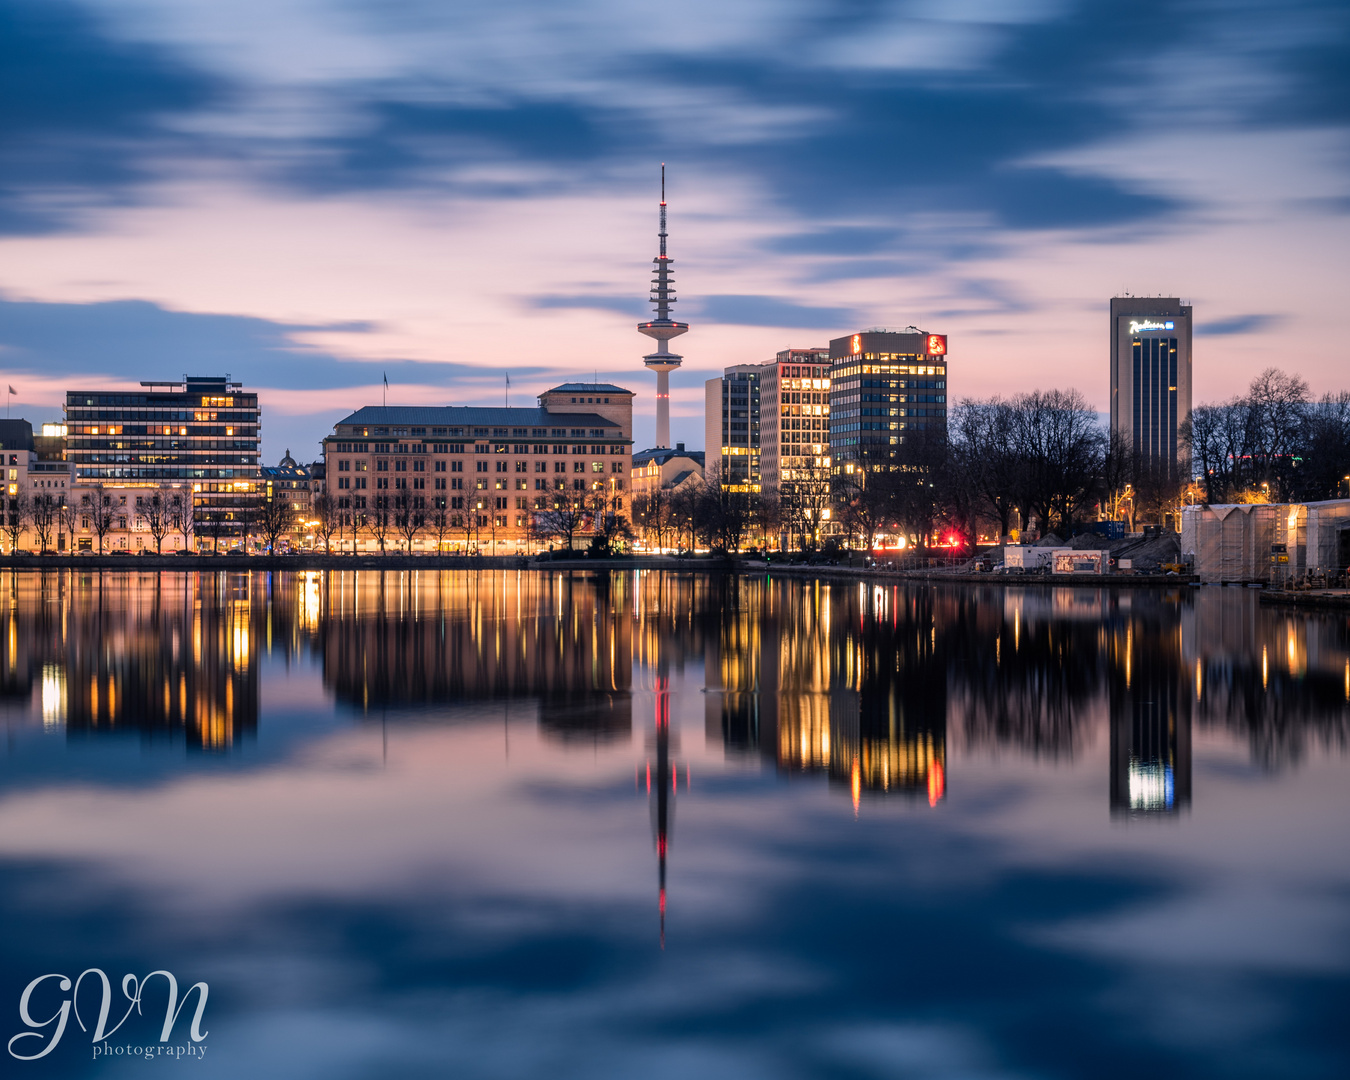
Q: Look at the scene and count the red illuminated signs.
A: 2